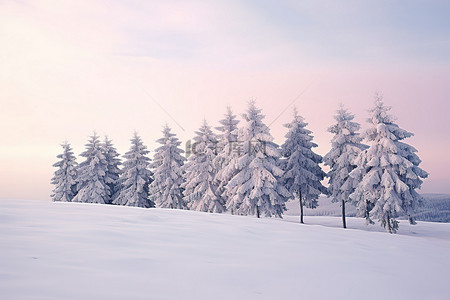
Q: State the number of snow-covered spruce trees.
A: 11